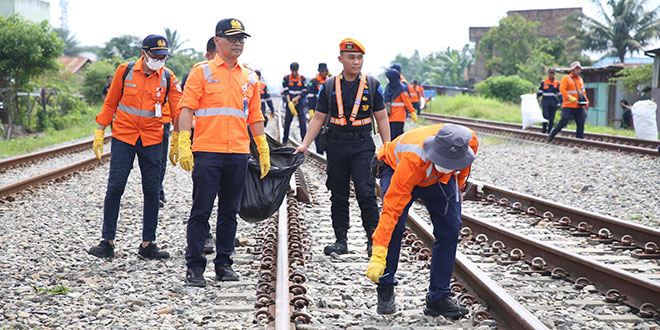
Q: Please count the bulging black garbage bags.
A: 1